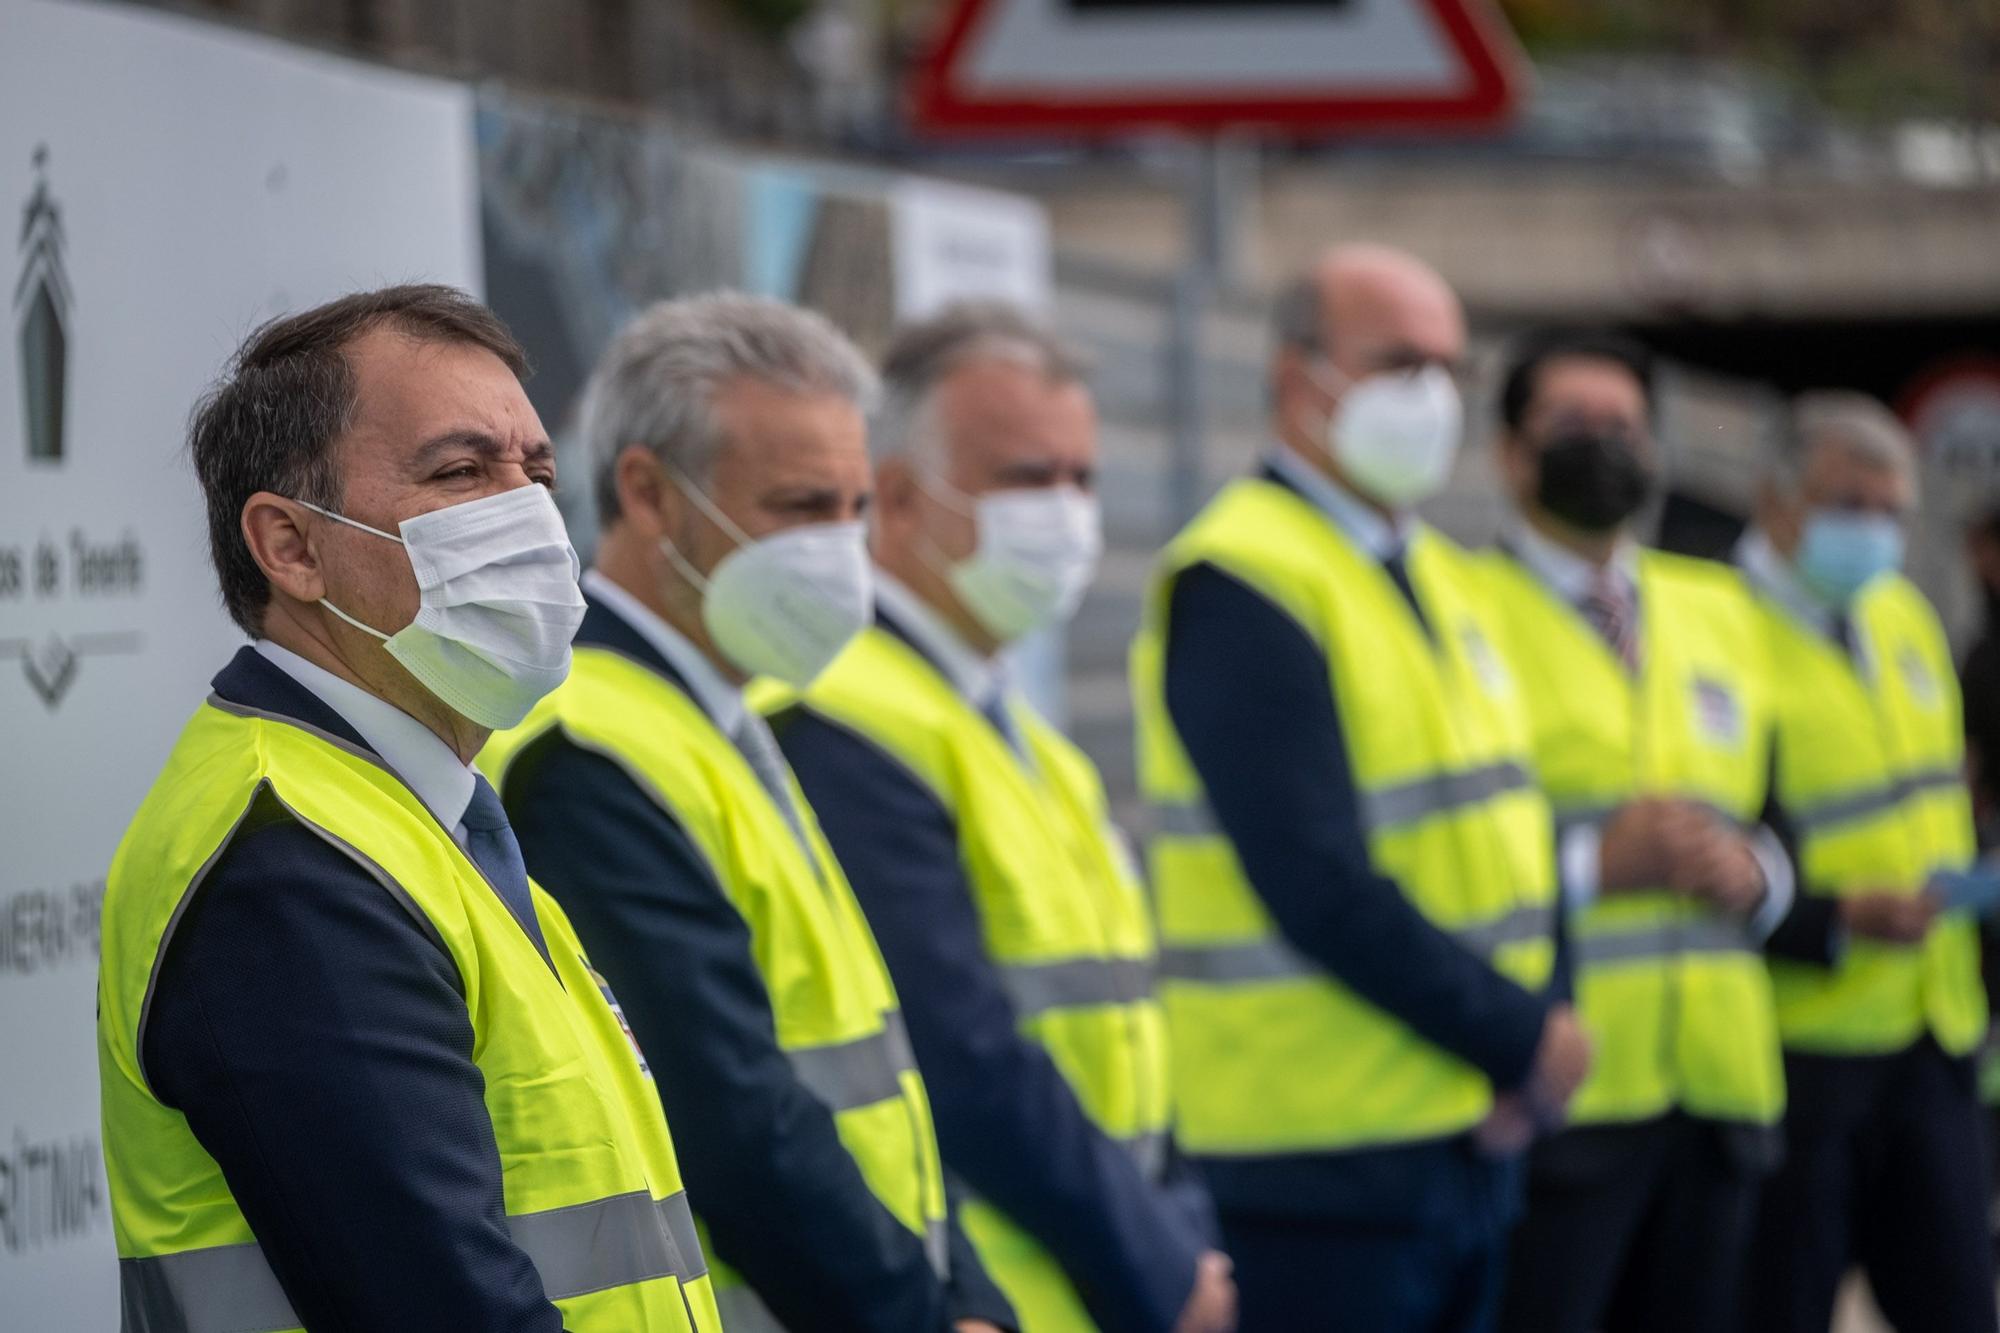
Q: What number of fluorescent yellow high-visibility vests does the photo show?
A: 6